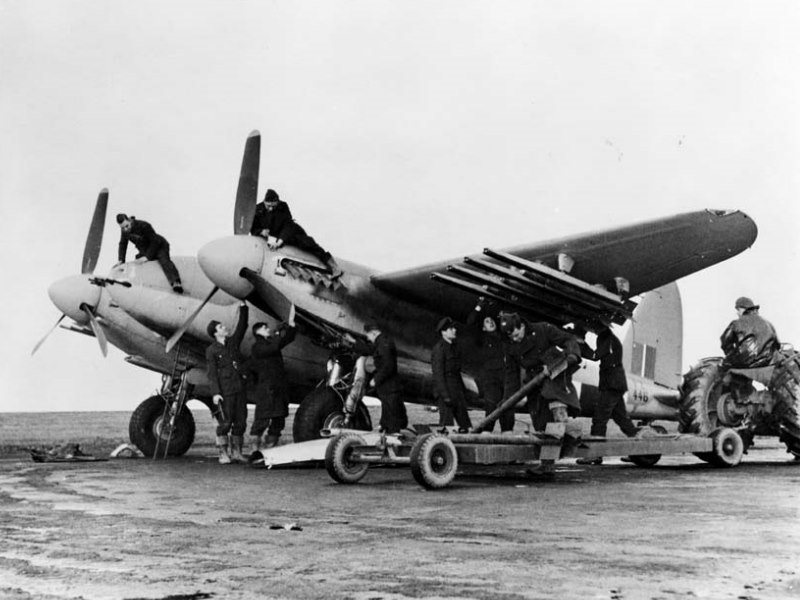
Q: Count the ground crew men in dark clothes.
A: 10